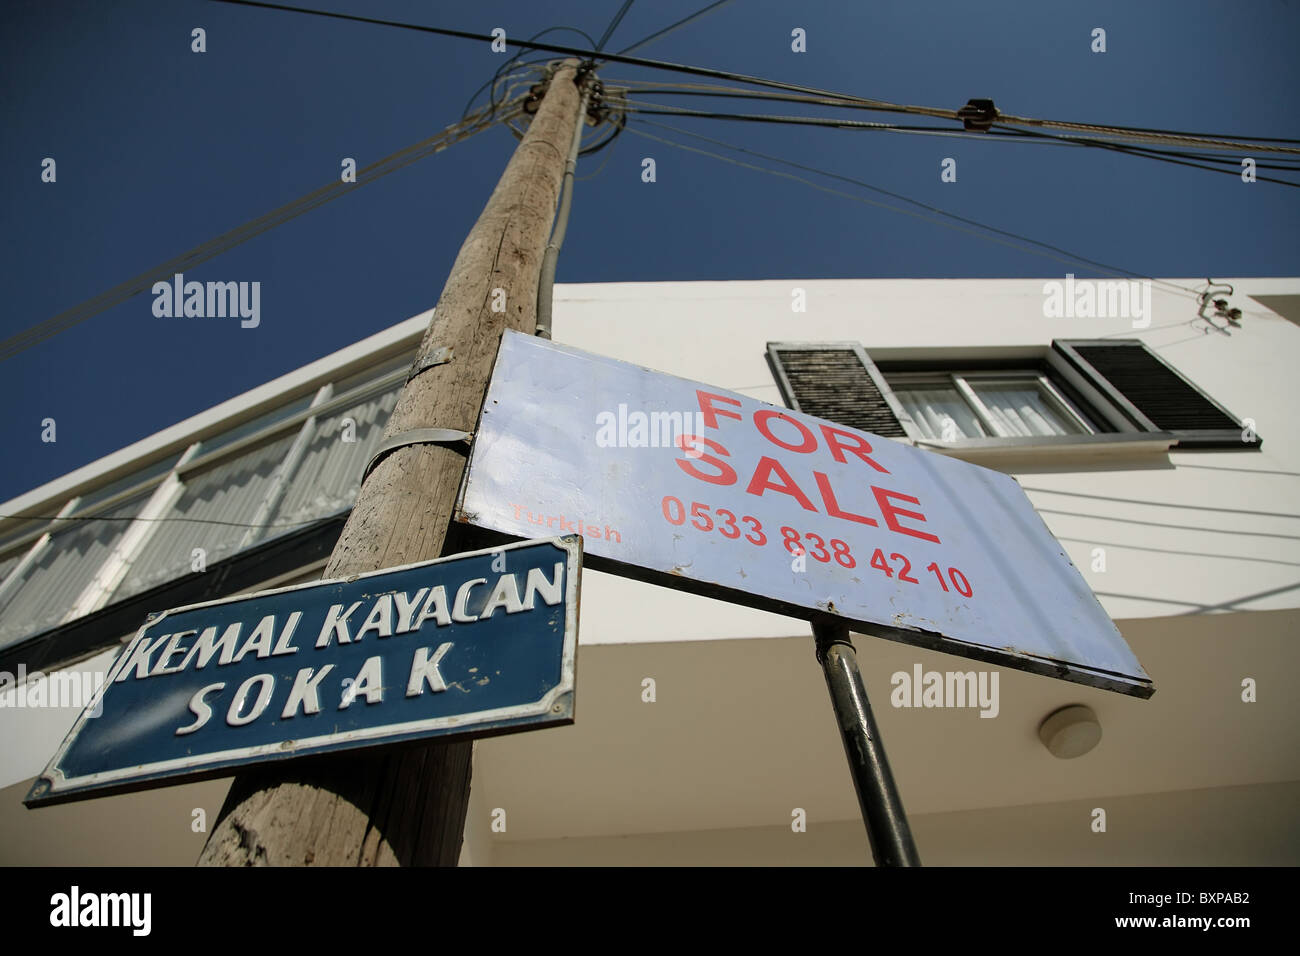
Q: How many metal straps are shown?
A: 2